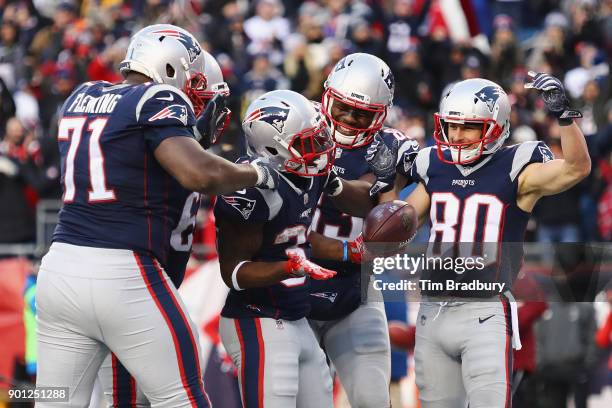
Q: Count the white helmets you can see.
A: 5